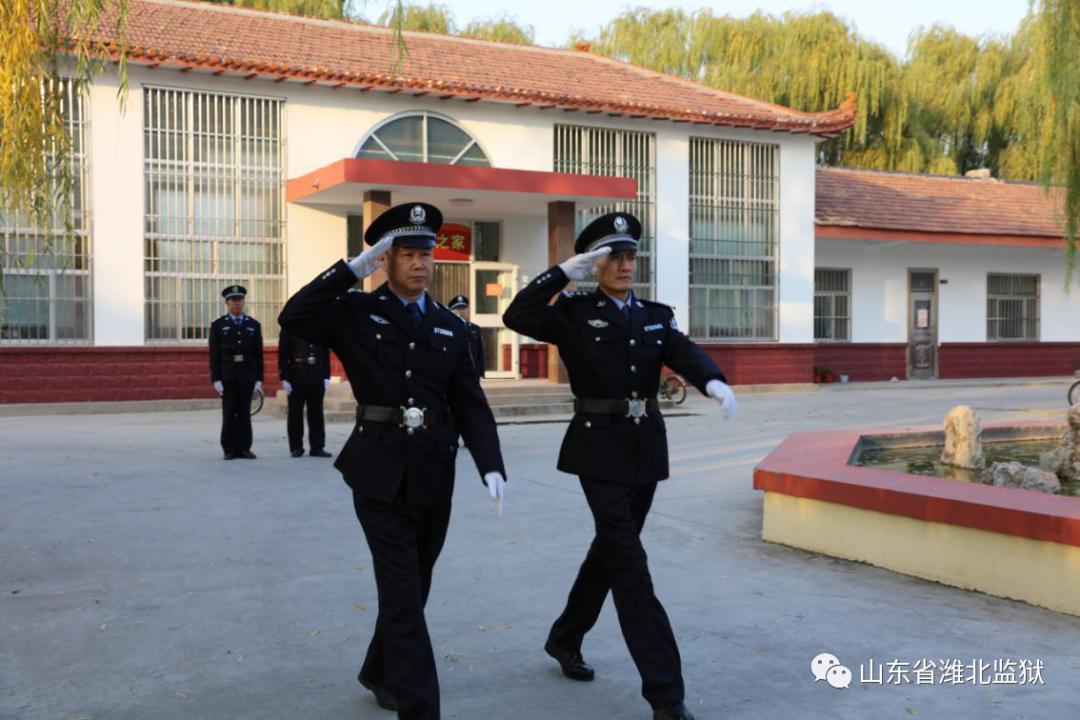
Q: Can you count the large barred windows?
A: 4